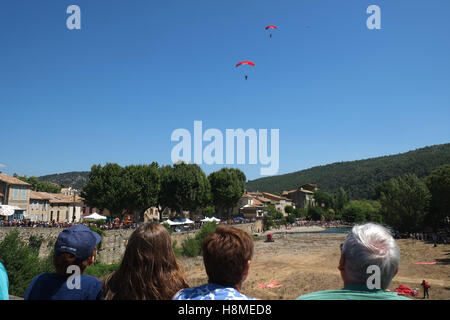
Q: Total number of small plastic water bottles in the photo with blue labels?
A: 0